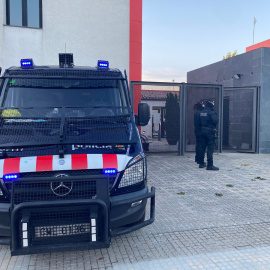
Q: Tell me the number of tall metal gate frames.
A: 3